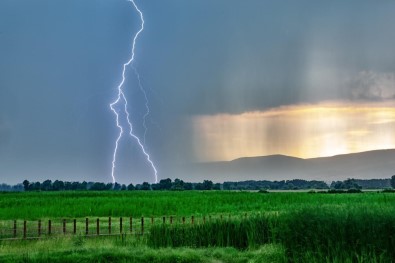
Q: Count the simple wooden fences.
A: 1